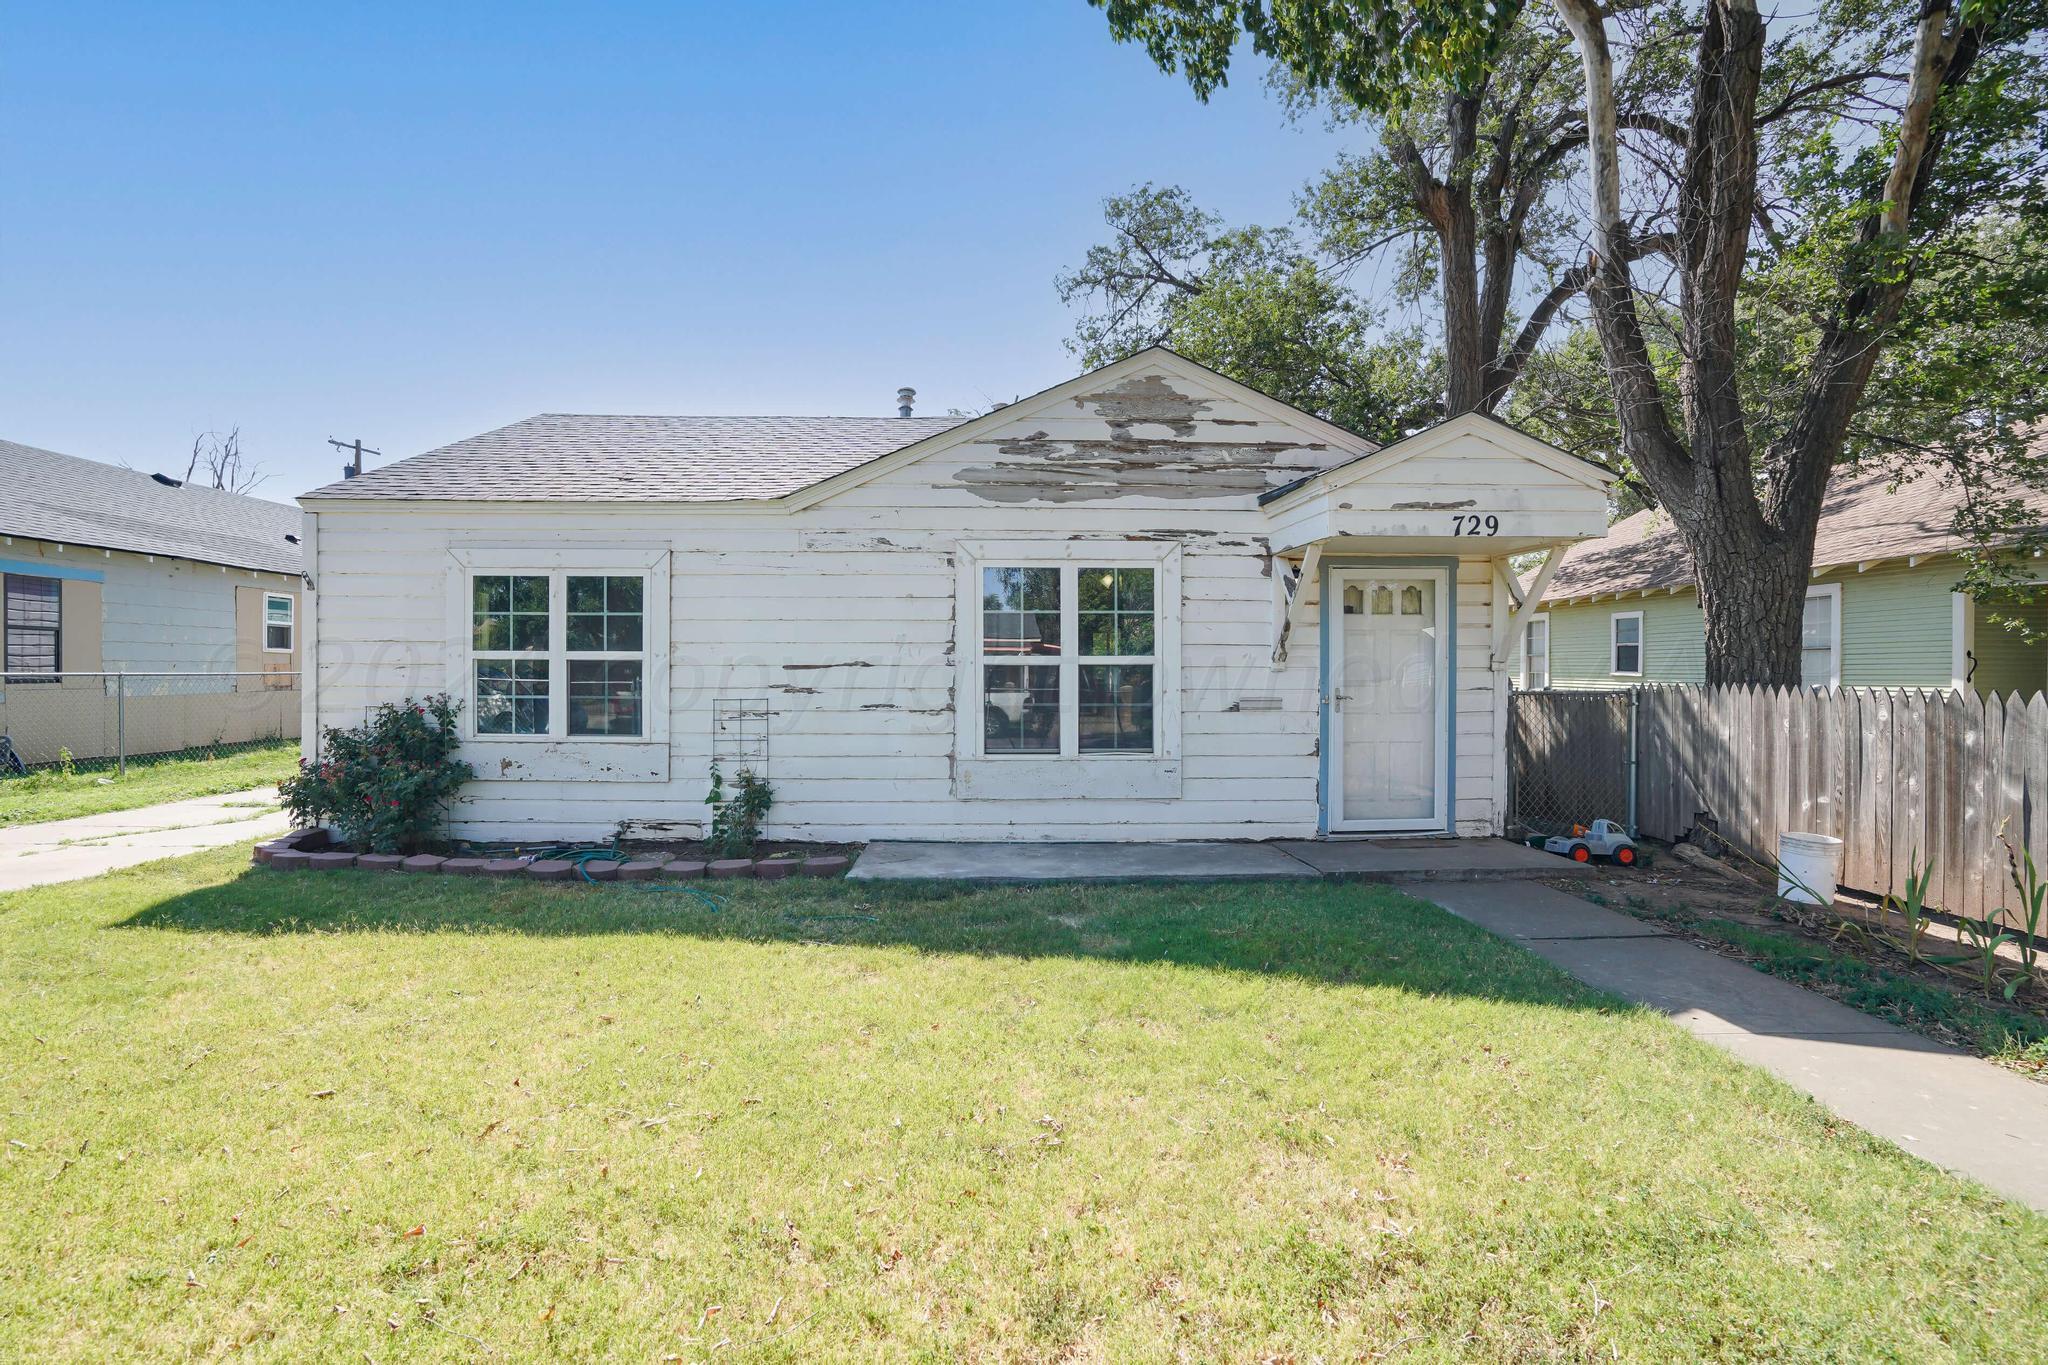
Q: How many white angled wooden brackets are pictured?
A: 2